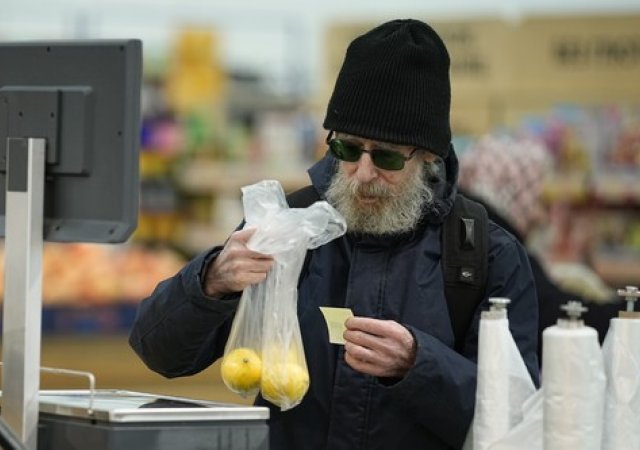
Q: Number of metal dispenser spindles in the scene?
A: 3